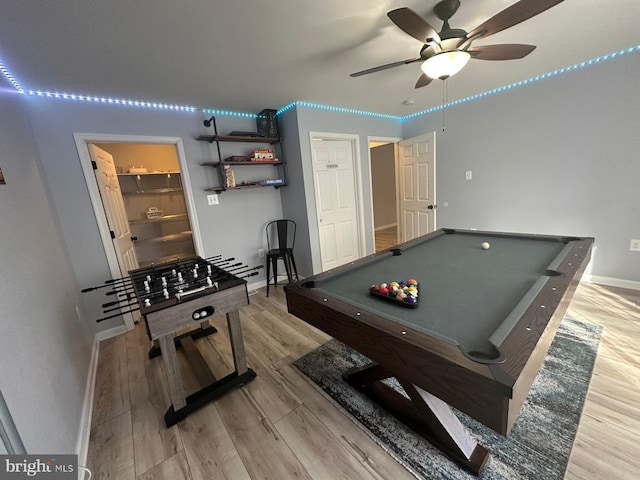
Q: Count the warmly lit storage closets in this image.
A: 1